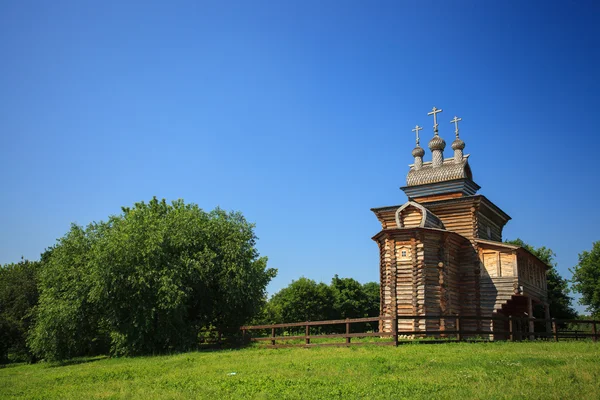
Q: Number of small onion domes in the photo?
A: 3